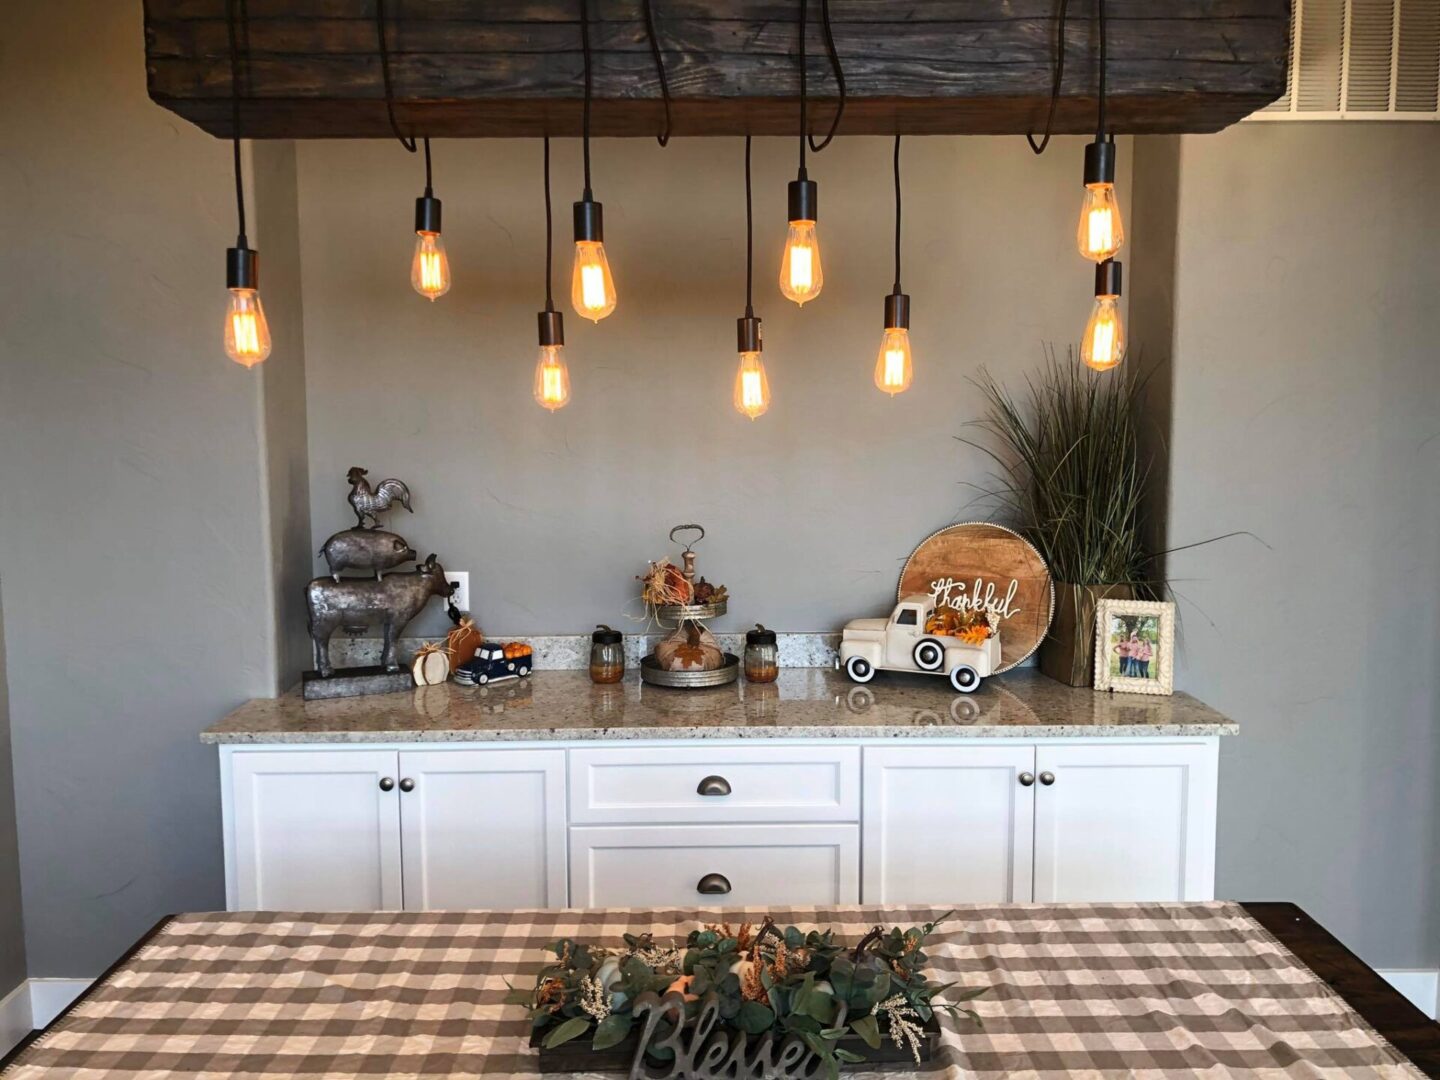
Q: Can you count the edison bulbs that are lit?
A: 9